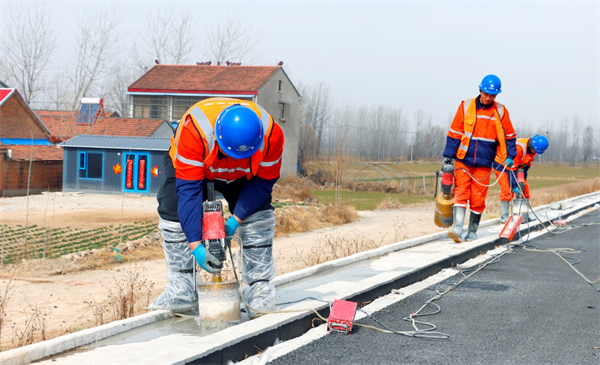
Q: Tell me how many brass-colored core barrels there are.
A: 1